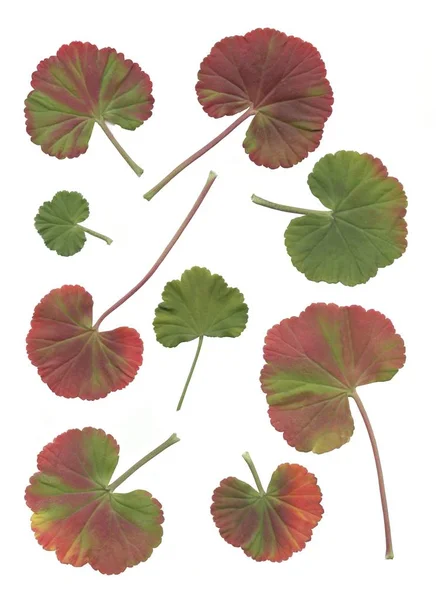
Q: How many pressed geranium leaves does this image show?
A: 9